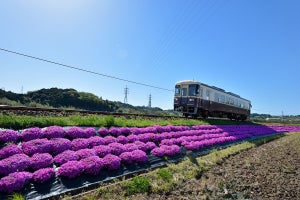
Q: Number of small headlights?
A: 2